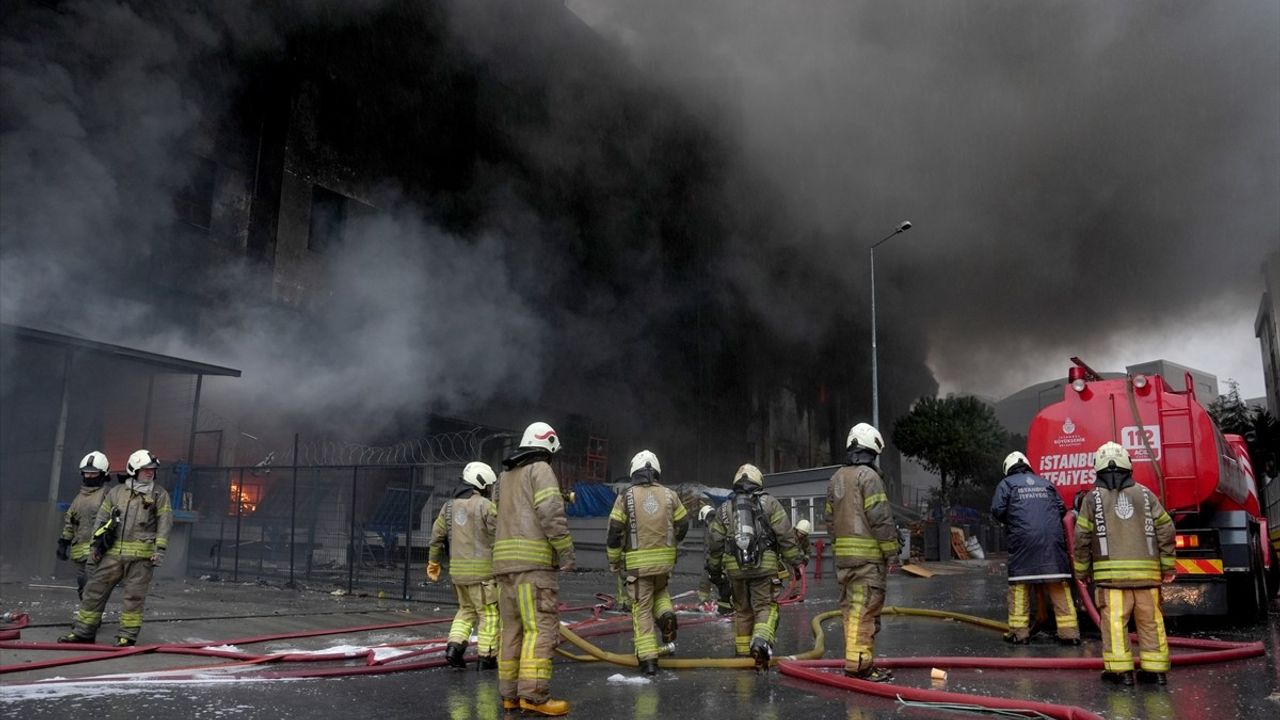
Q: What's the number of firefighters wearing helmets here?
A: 11